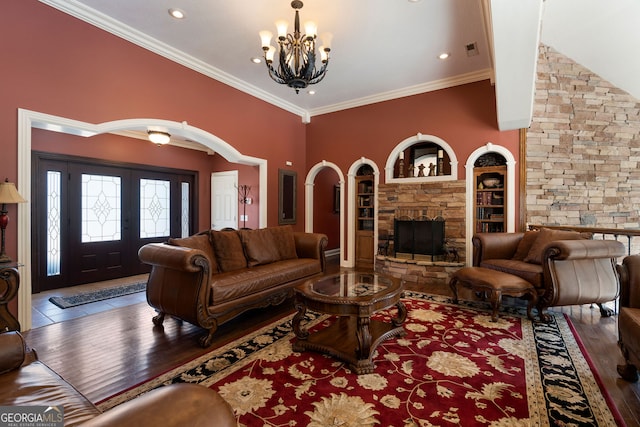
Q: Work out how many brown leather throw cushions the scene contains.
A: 6